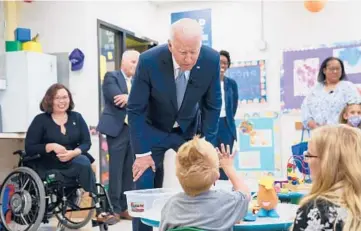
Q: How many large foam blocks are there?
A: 3